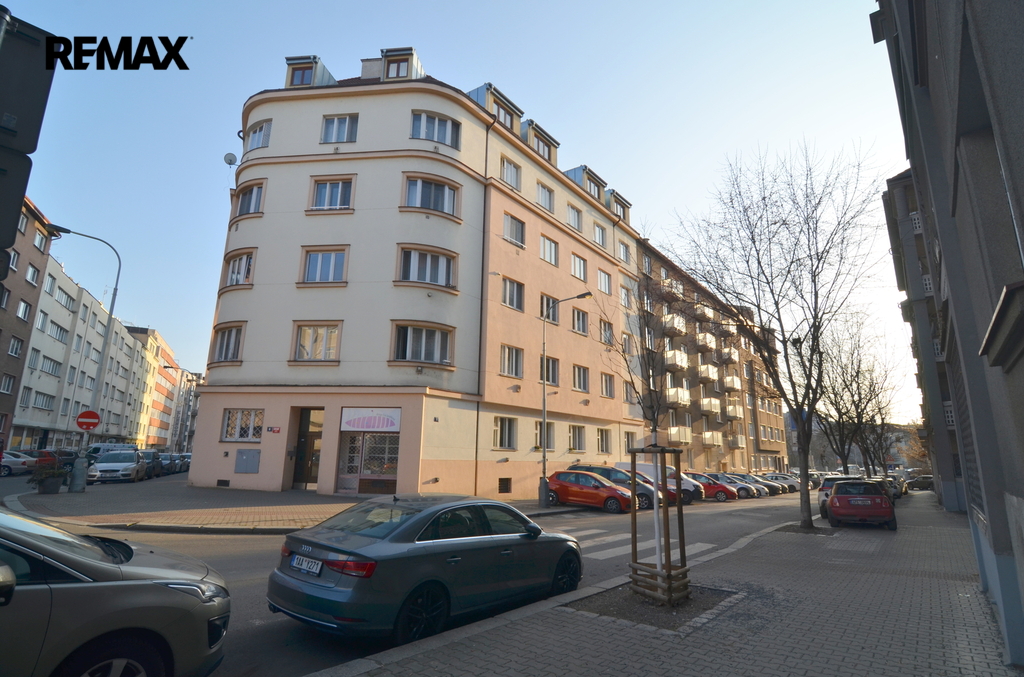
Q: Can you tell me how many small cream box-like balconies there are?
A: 15